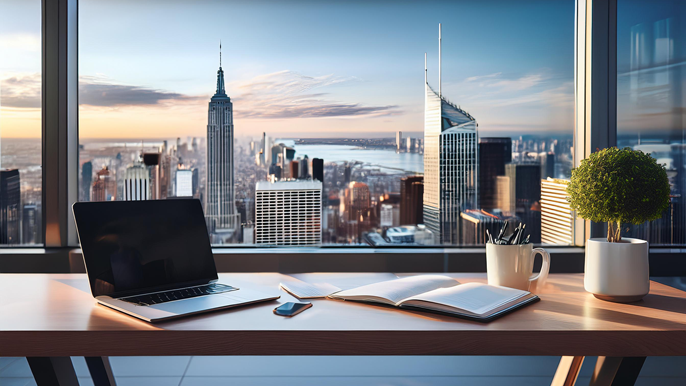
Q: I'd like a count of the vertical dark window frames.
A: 2